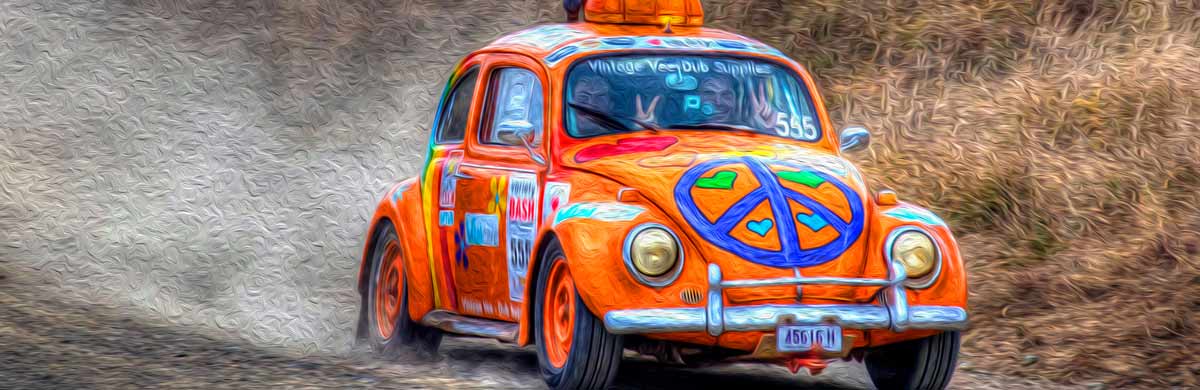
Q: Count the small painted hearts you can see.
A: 4